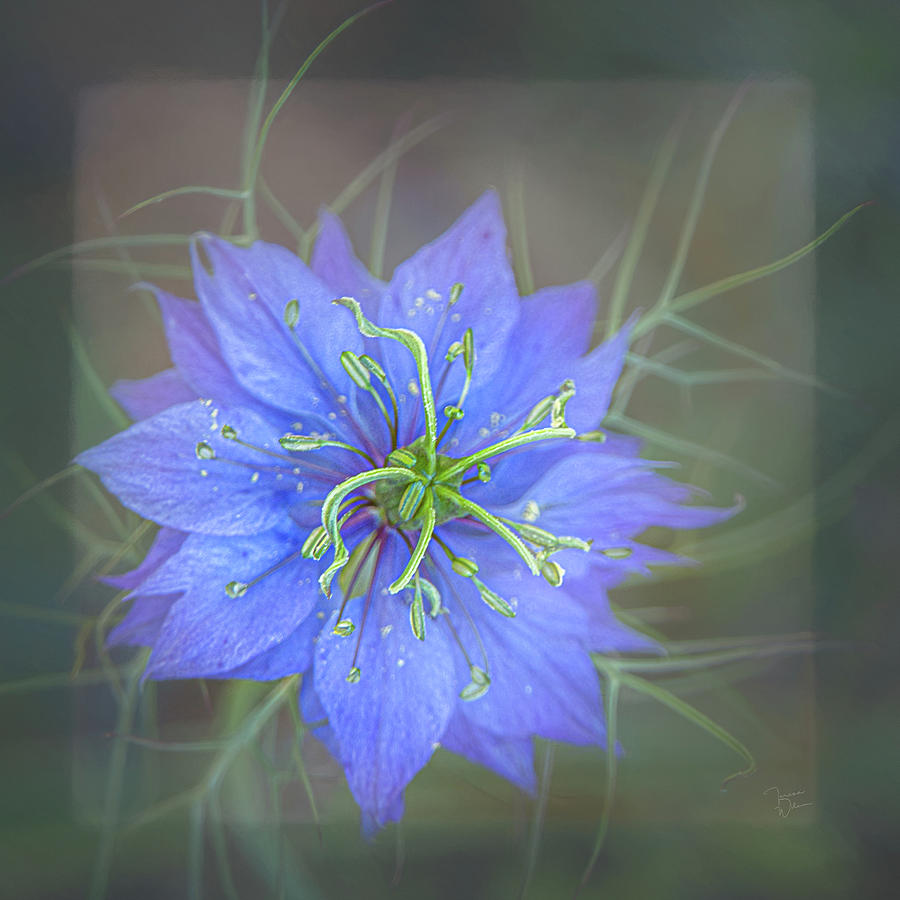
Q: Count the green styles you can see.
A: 5